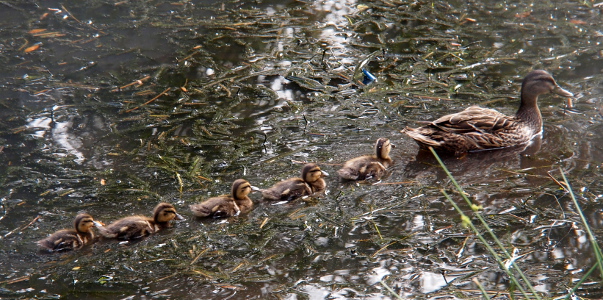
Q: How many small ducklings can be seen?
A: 5